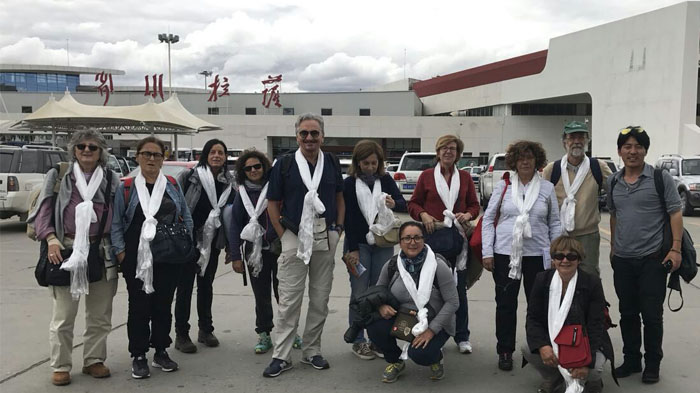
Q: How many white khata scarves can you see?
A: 11